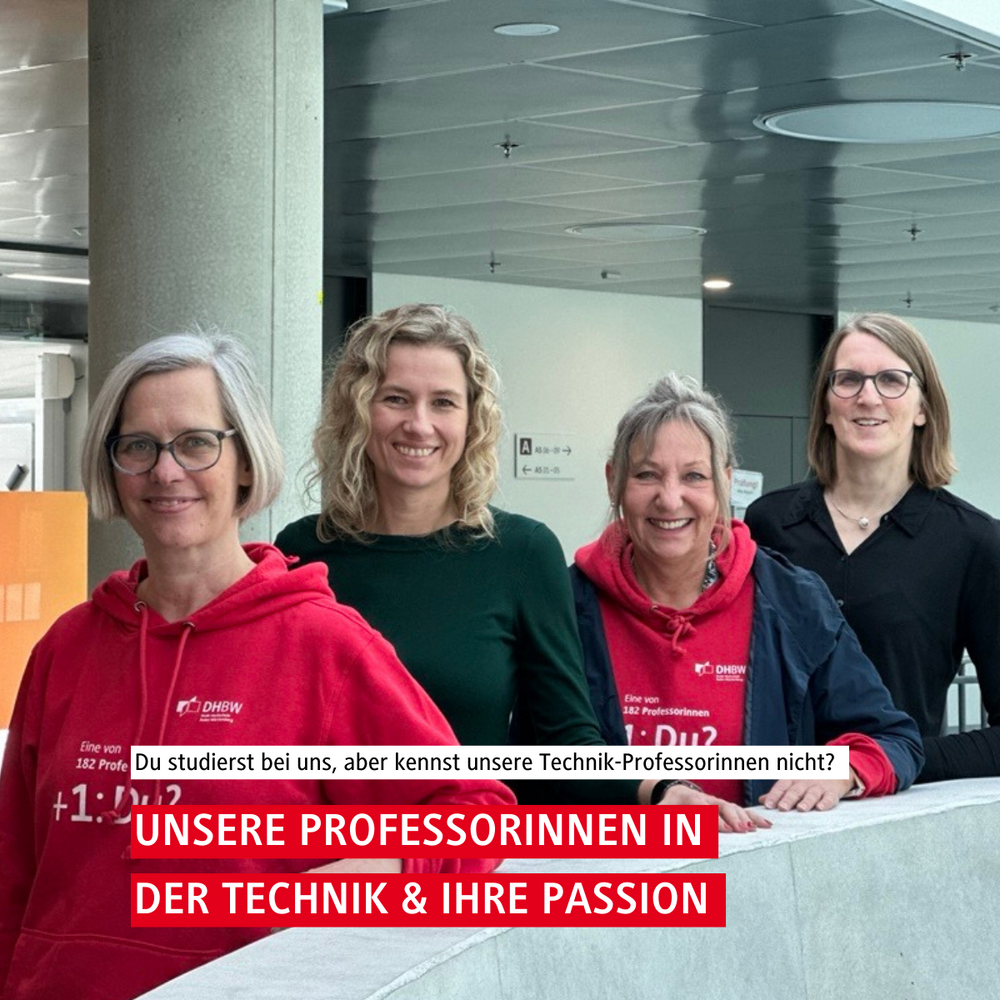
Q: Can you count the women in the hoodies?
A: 2